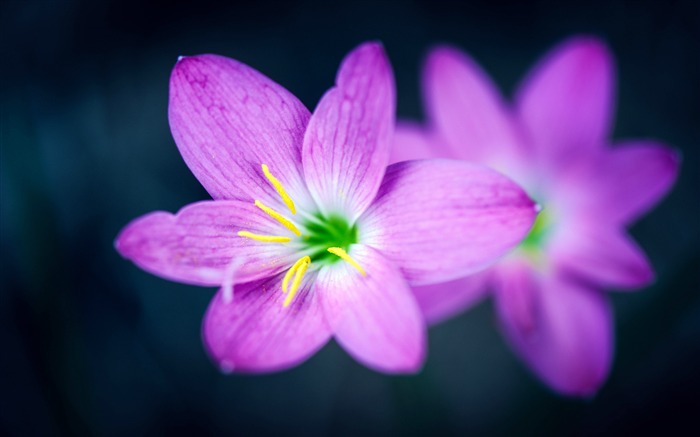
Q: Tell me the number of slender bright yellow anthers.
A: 6